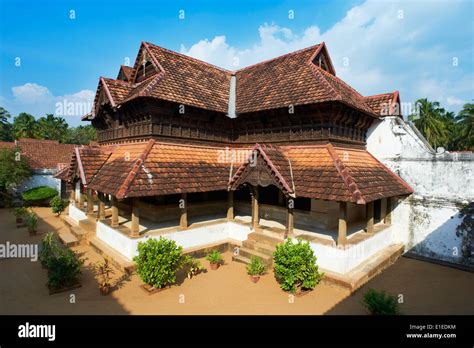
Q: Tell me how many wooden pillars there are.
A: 13